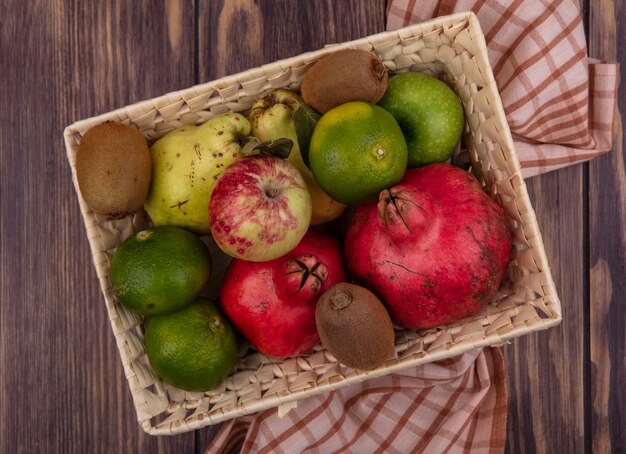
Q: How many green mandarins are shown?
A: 3